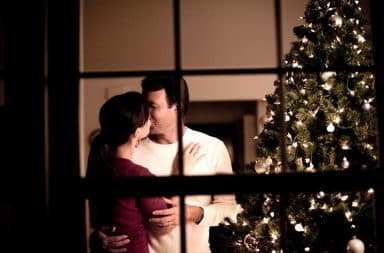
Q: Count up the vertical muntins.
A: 2